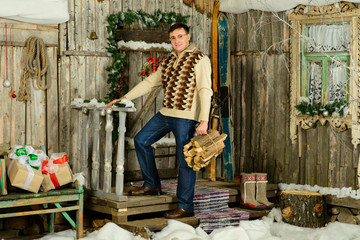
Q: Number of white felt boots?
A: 2